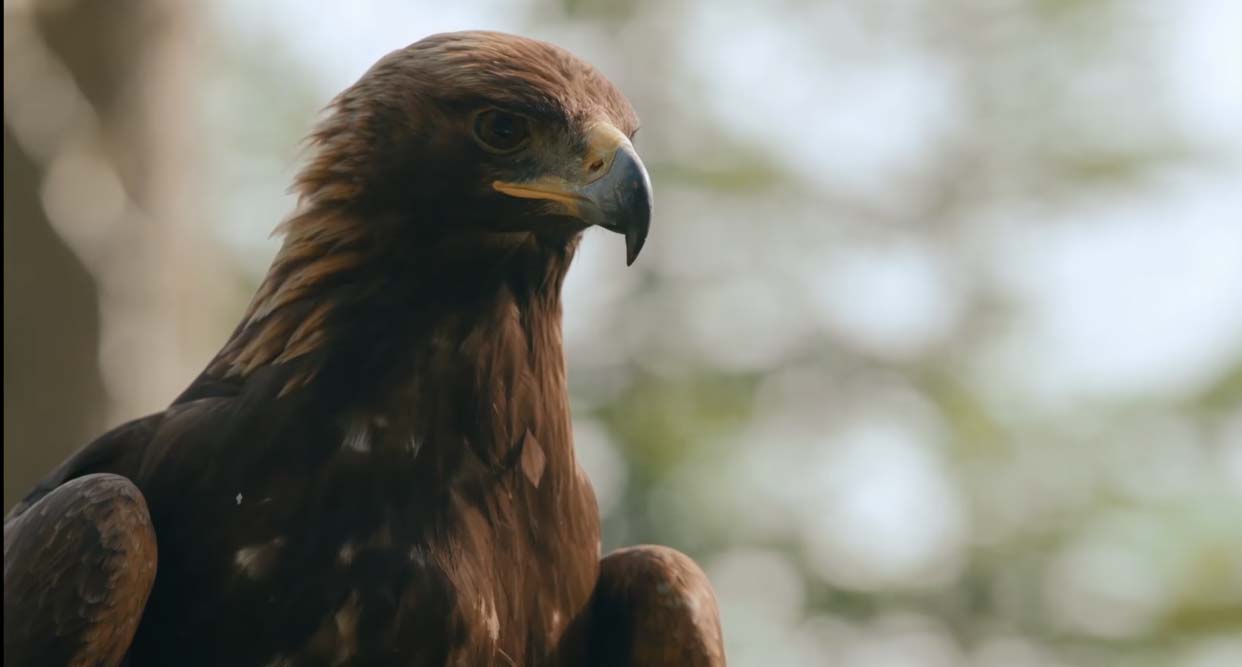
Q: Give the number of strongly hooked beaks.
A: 1